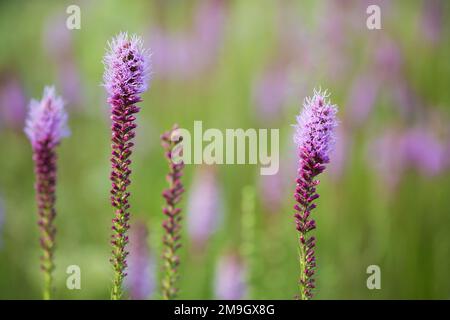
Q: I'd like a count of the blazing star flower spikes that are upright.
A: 4